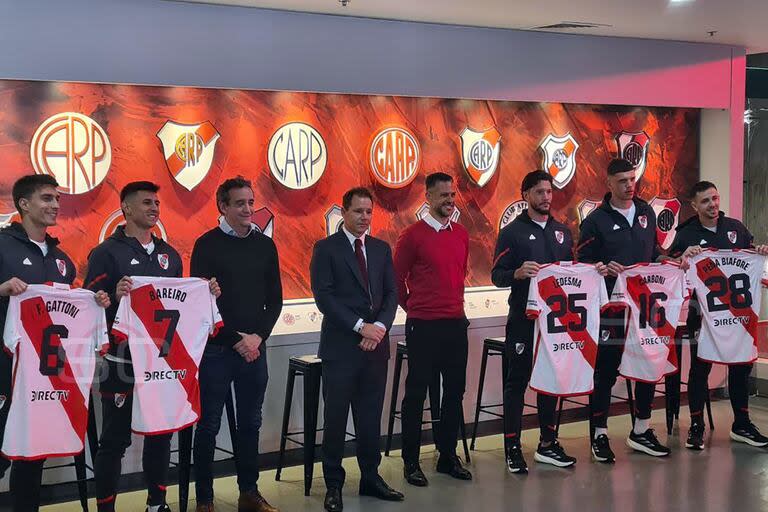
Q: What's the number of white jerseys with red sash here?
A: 5